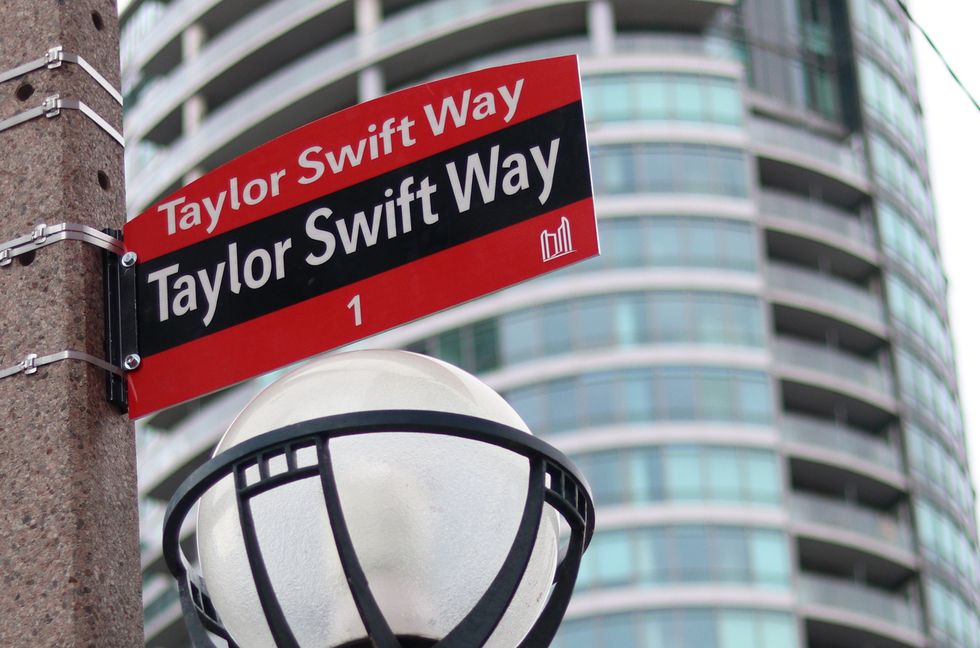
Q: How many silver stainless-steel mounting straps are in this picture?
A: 5